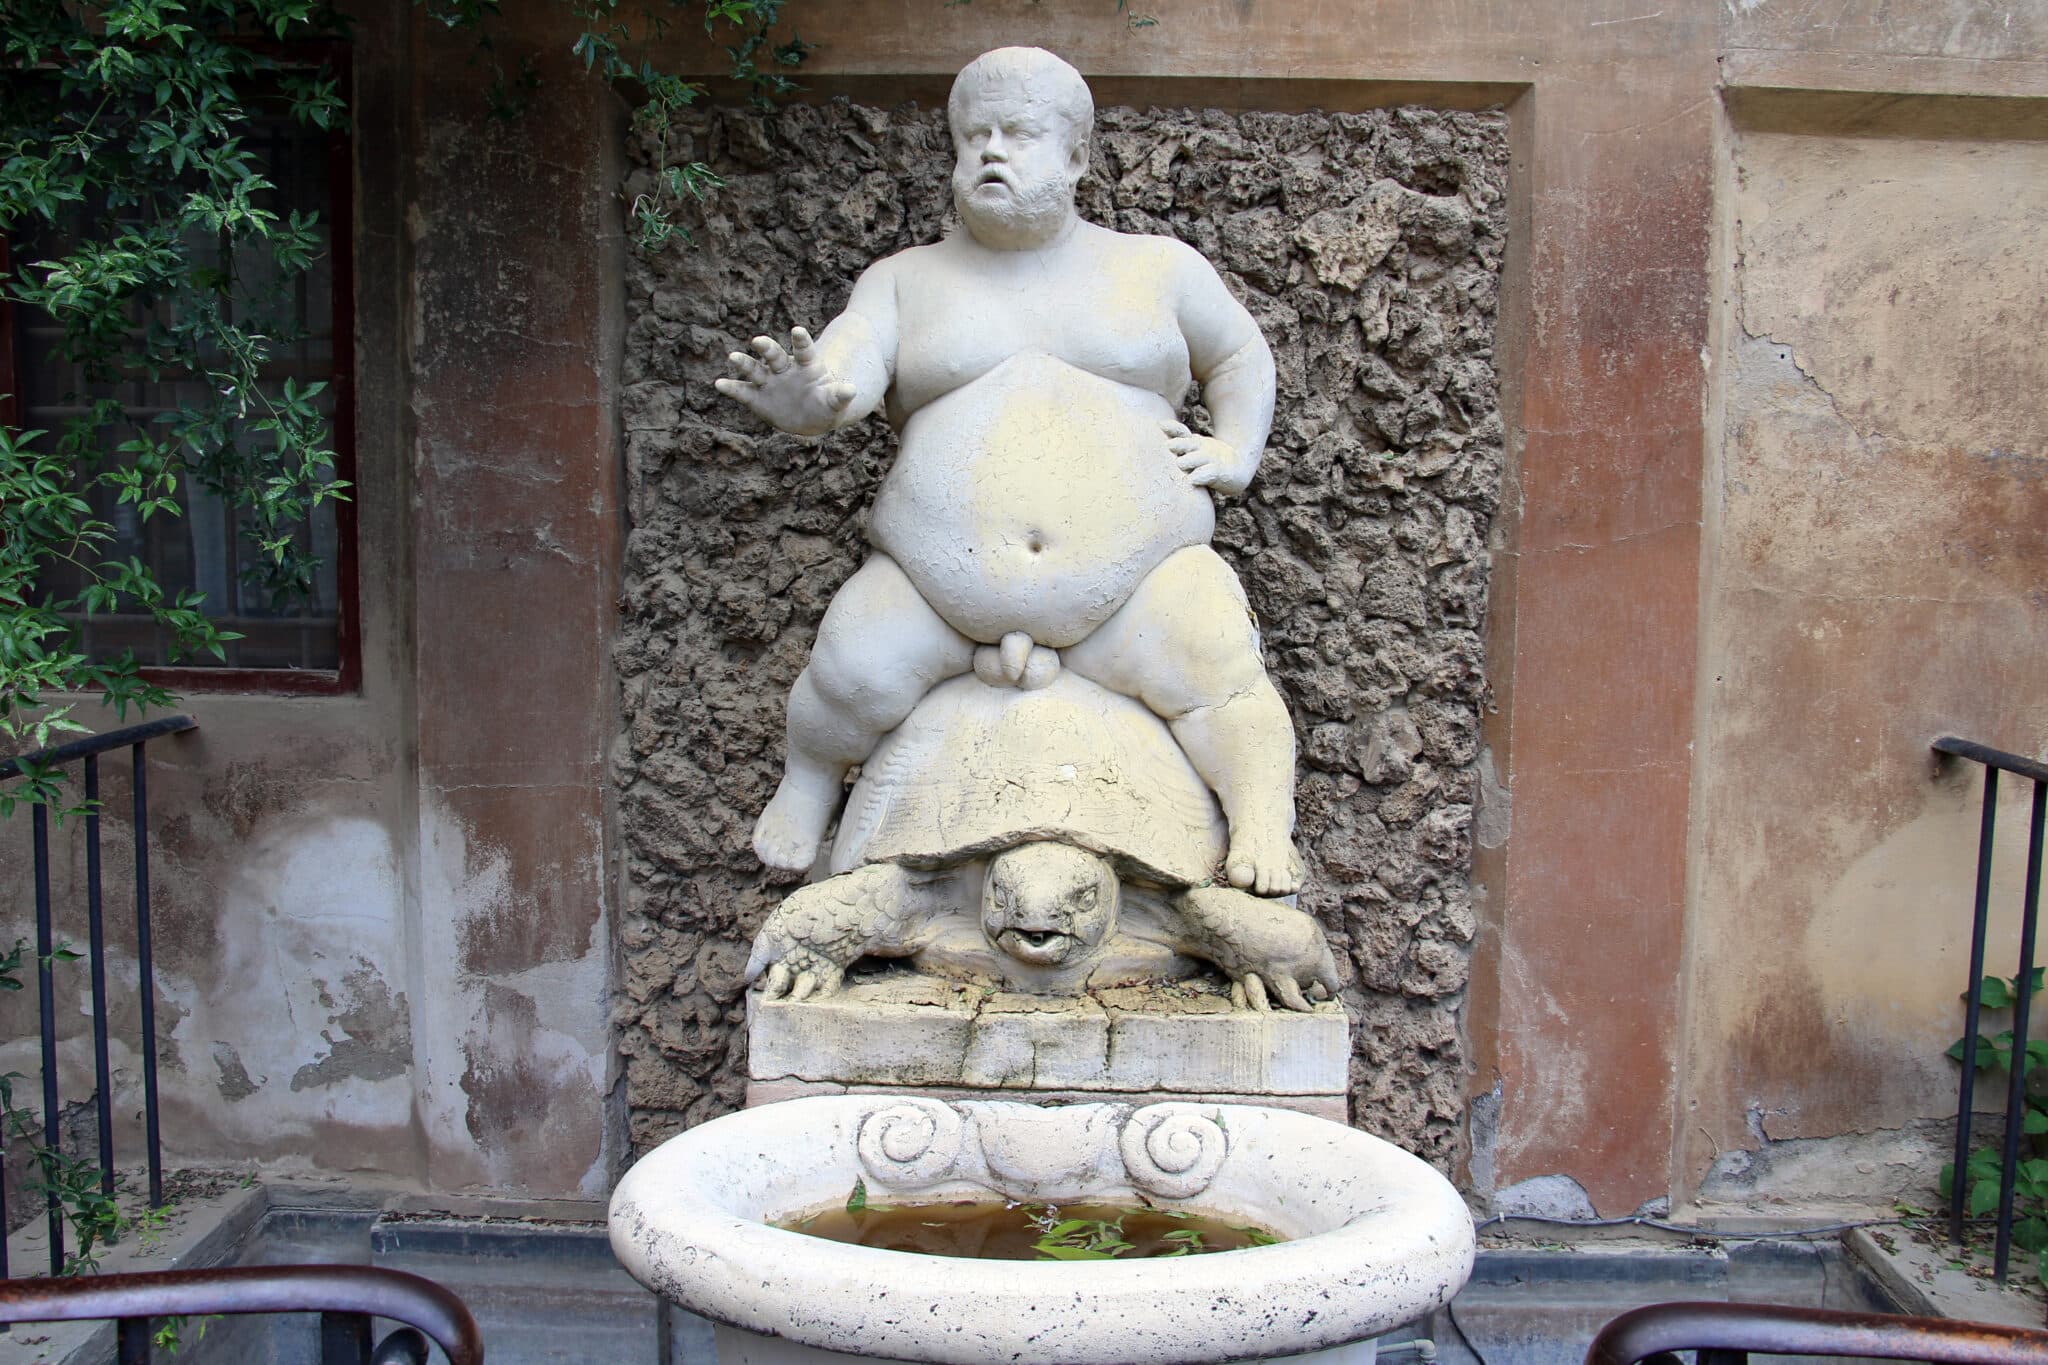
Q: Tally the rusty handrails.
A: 2